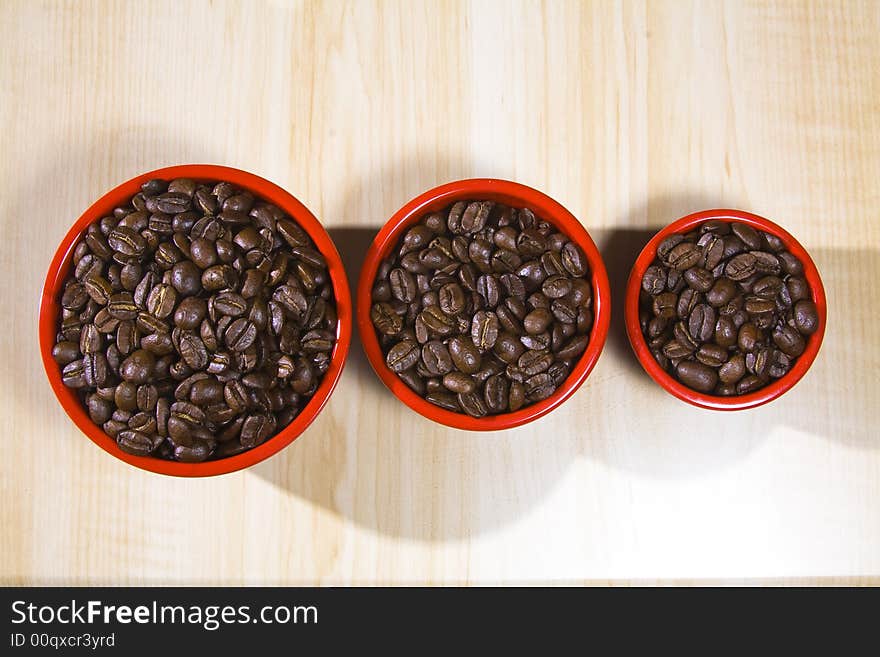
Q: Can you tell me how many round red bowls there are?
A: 3